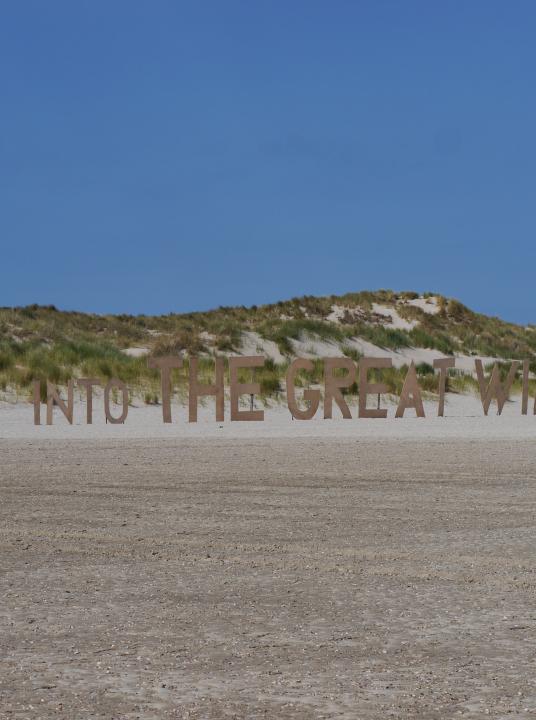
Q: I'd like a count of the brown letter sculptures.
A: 14